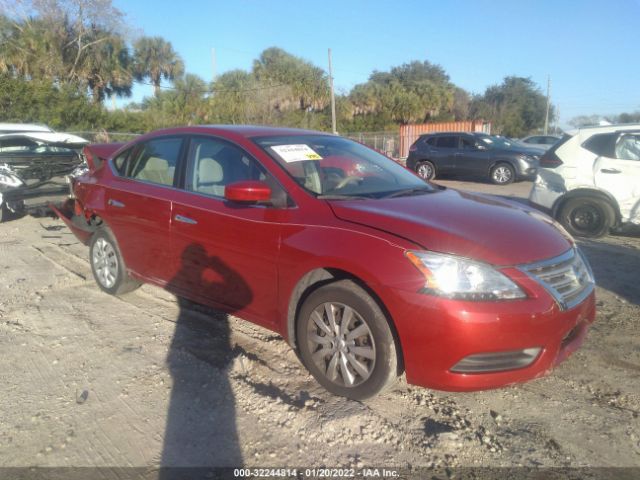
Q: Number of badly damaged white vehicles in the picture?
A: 2